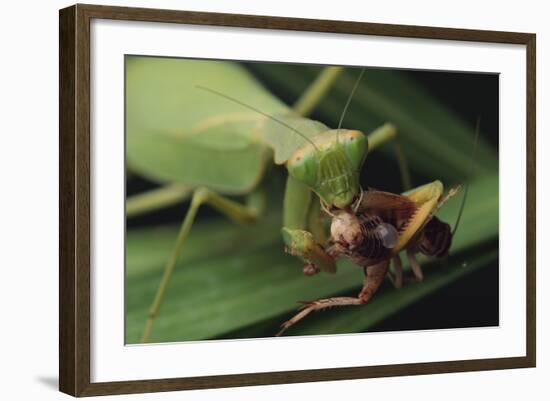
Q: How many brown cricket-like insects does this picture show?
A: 1